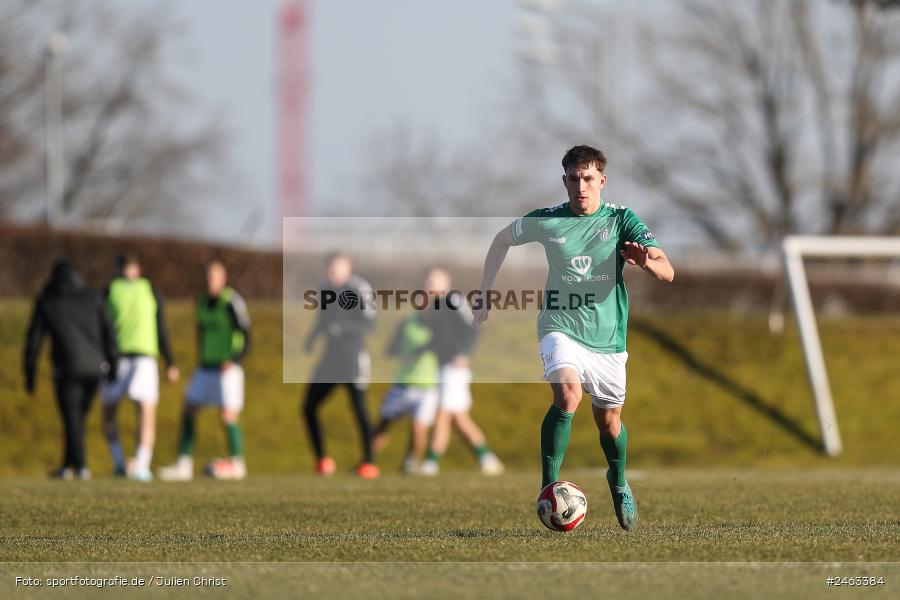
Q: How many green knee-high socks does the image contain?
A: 4